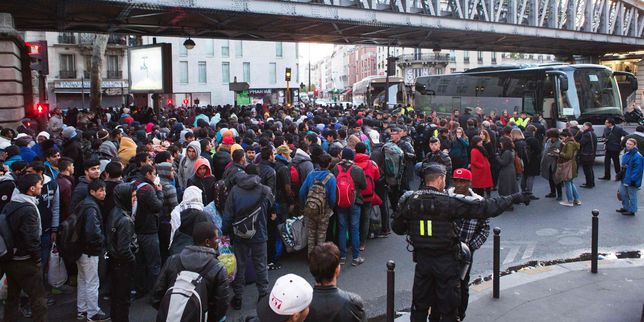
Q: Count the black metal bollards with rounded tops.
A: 3